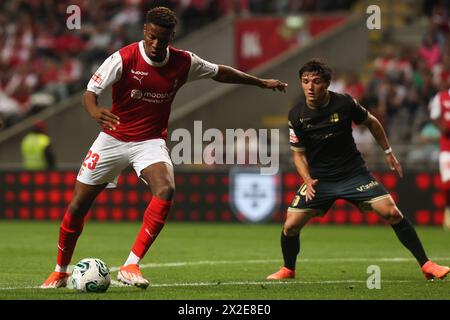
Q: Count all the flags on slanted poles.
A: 0